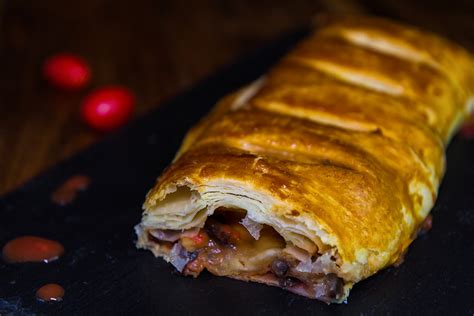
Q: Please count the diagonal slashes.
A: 4